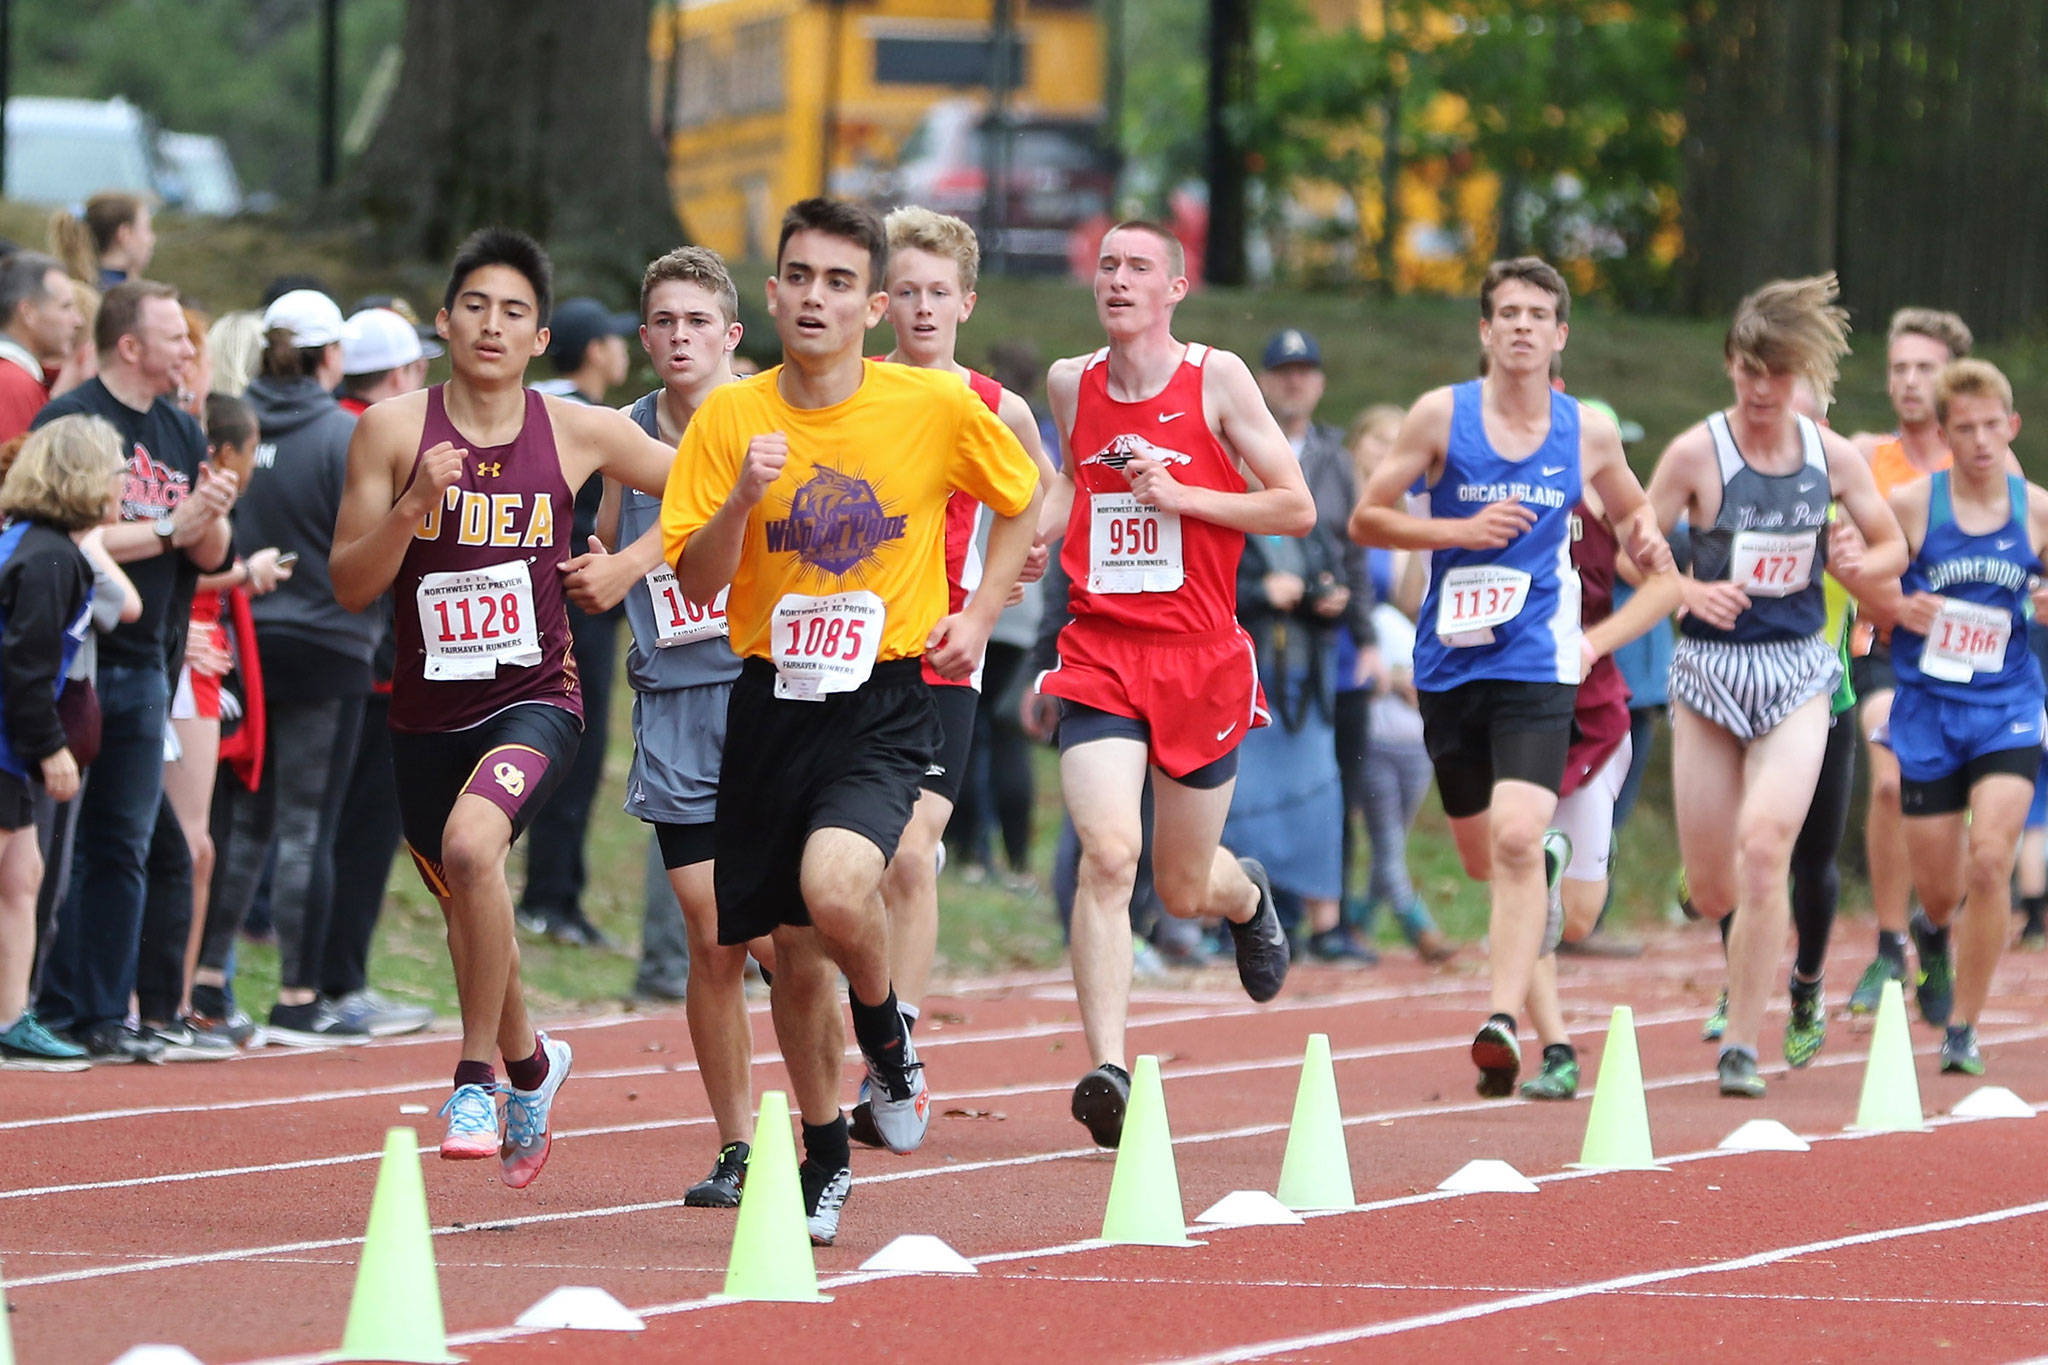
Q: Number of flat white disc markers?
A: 7